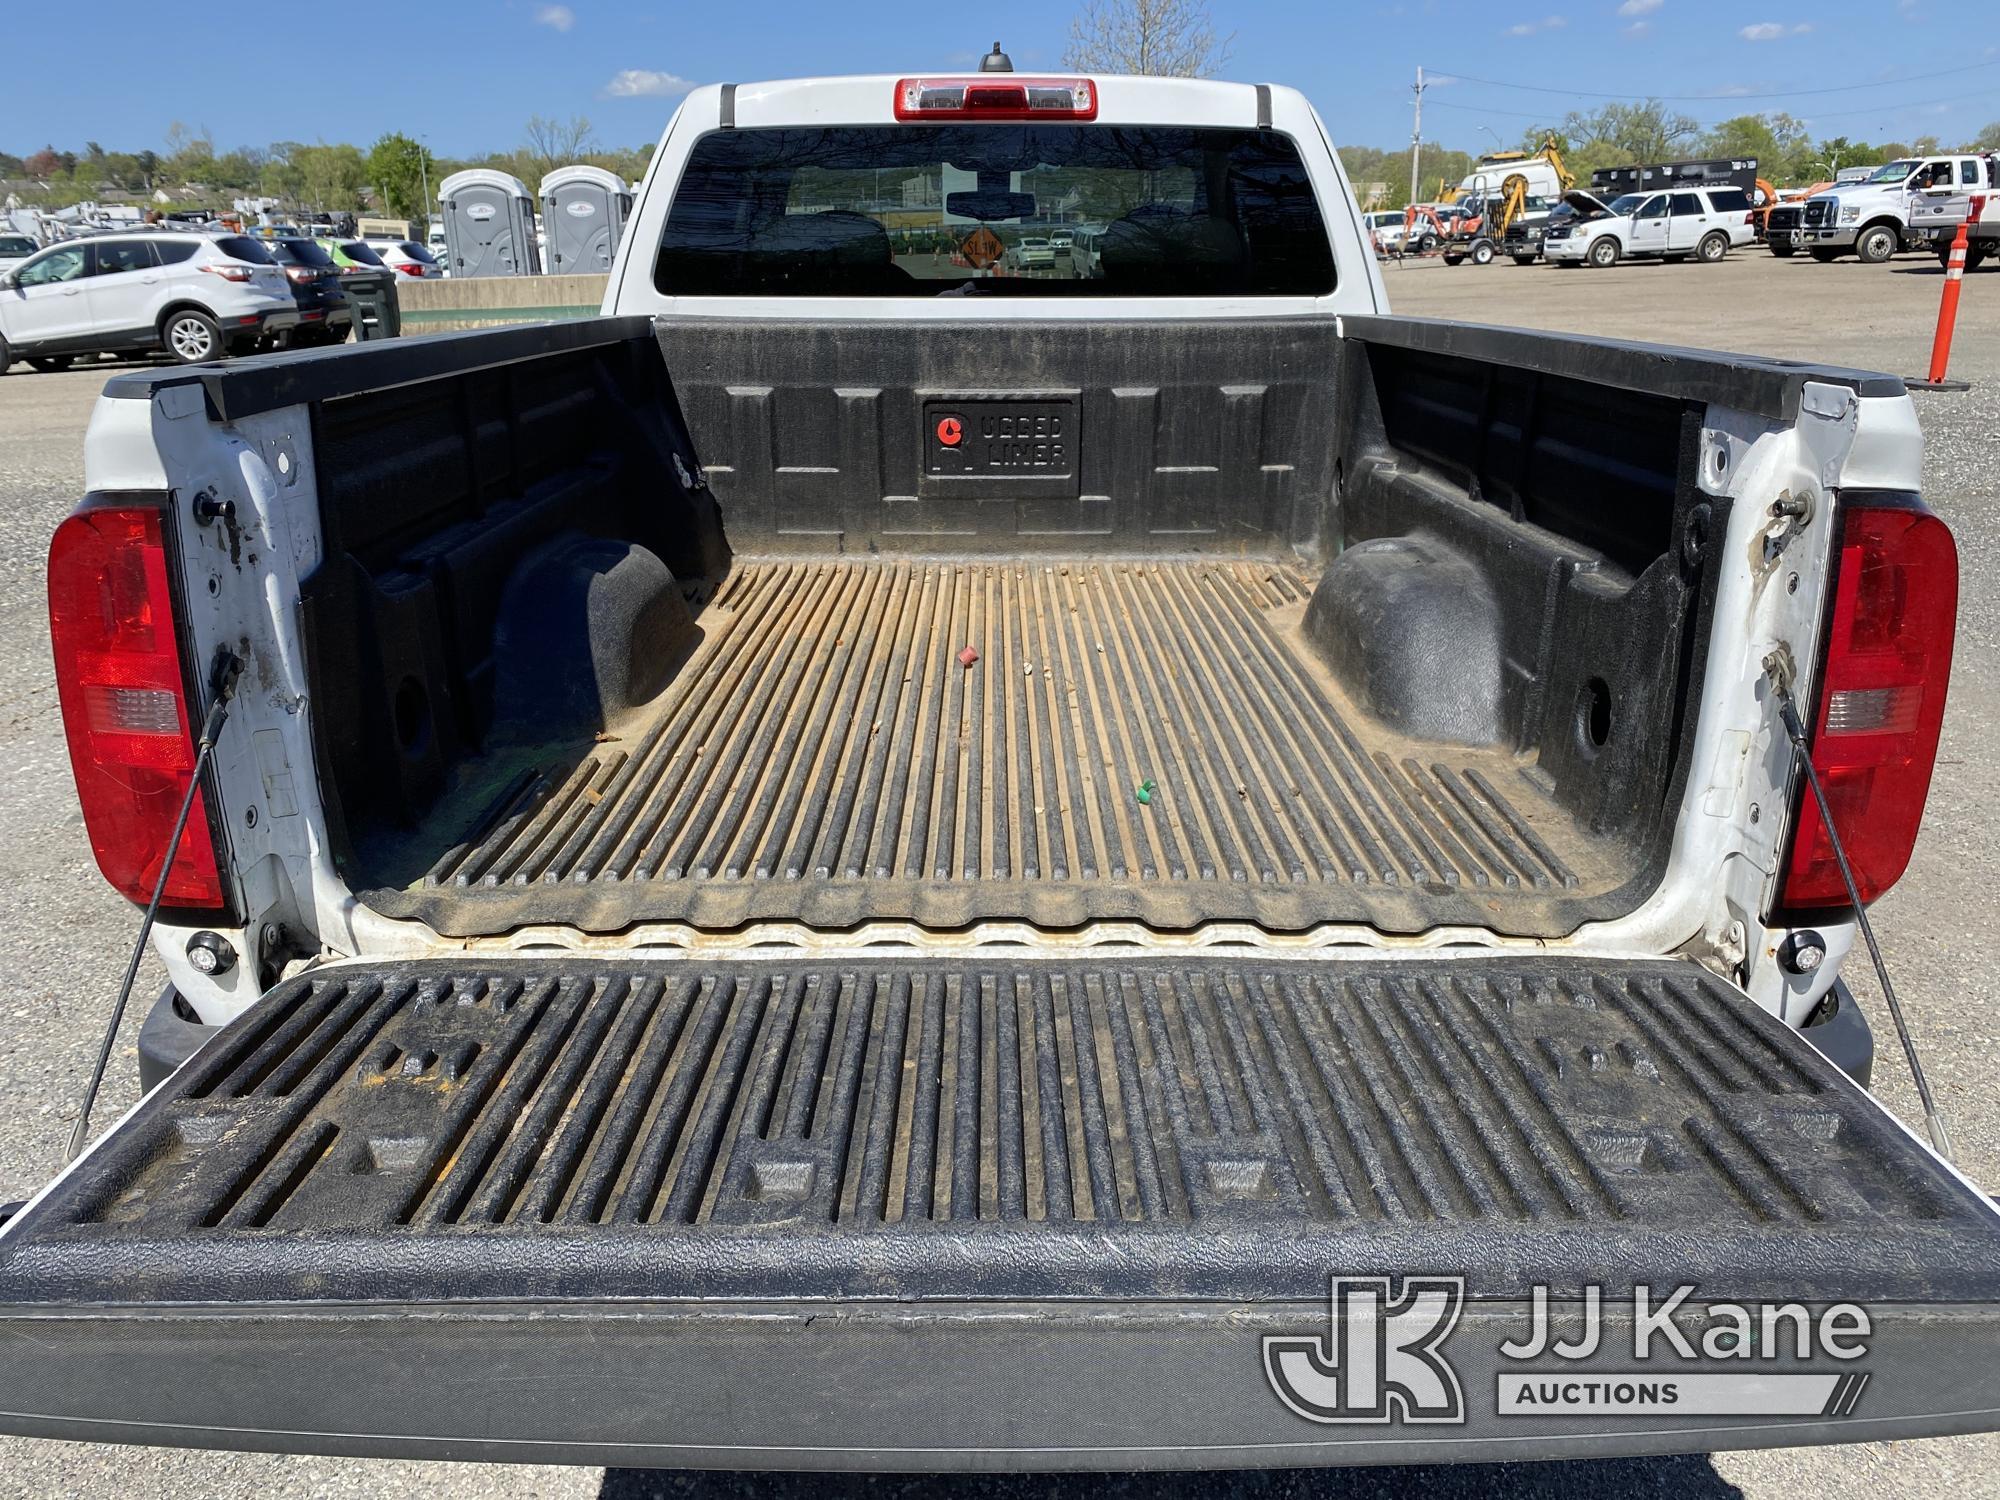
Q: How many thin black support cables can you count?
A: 2